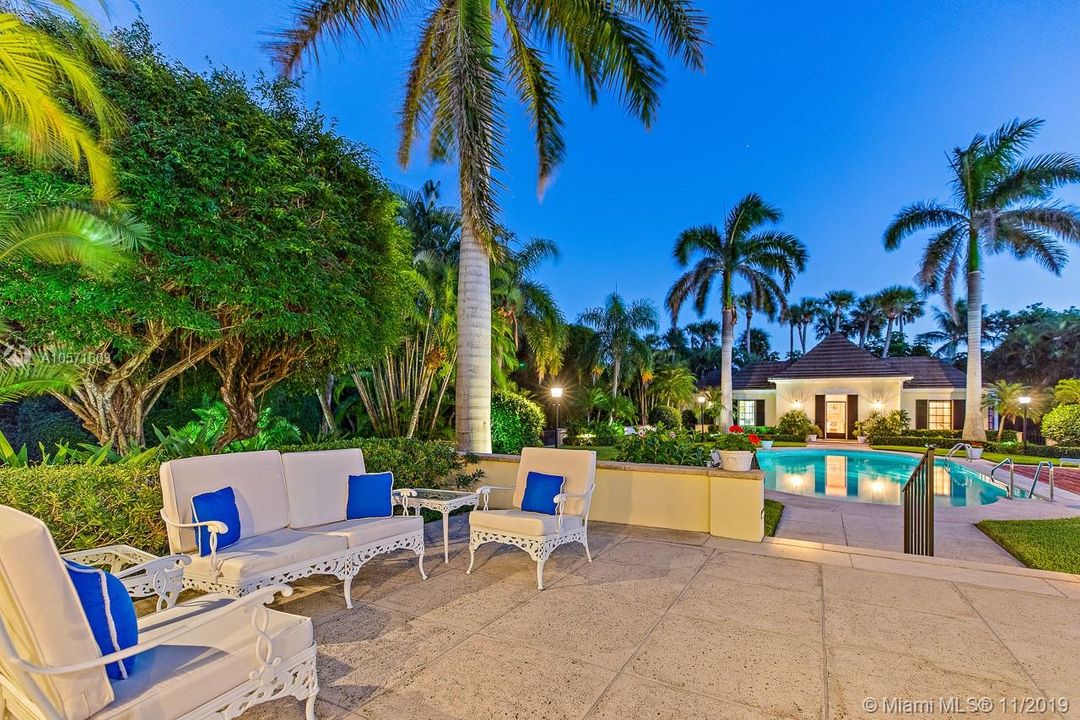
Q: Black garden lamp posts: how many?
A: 3